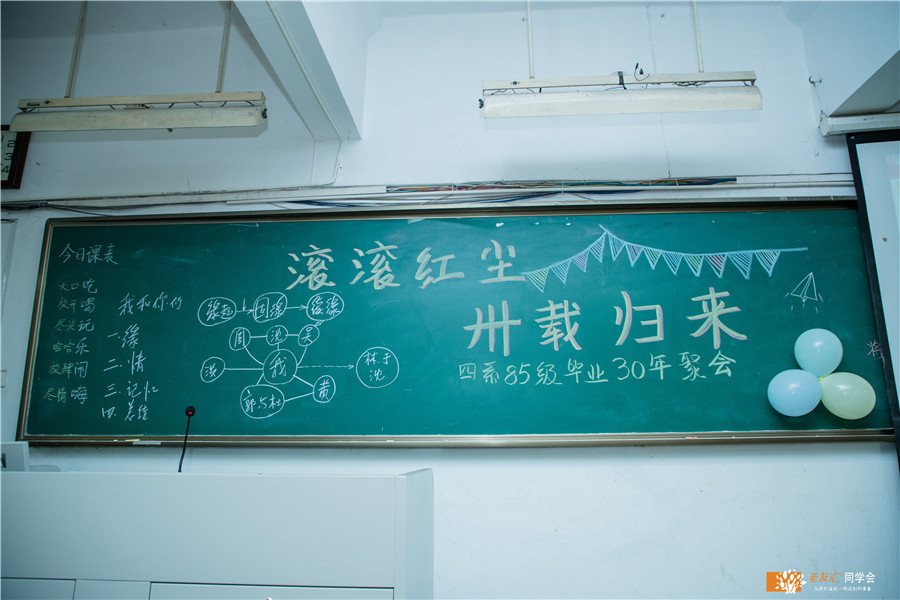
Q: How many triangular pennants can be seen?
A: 12